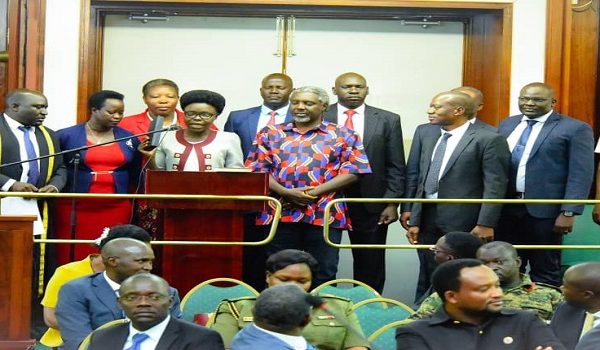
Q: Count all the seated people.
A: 9